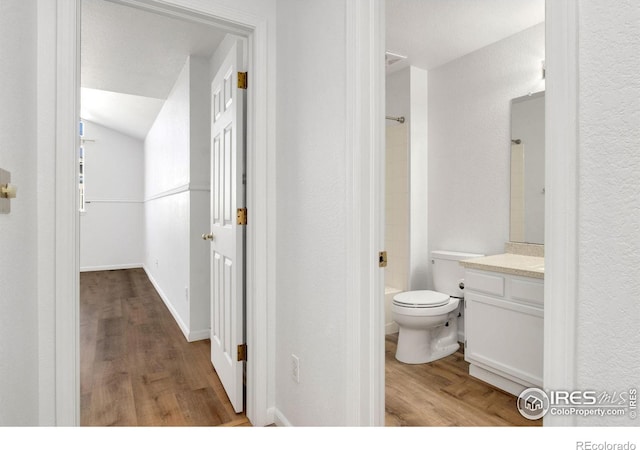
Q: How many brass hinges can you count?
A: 3